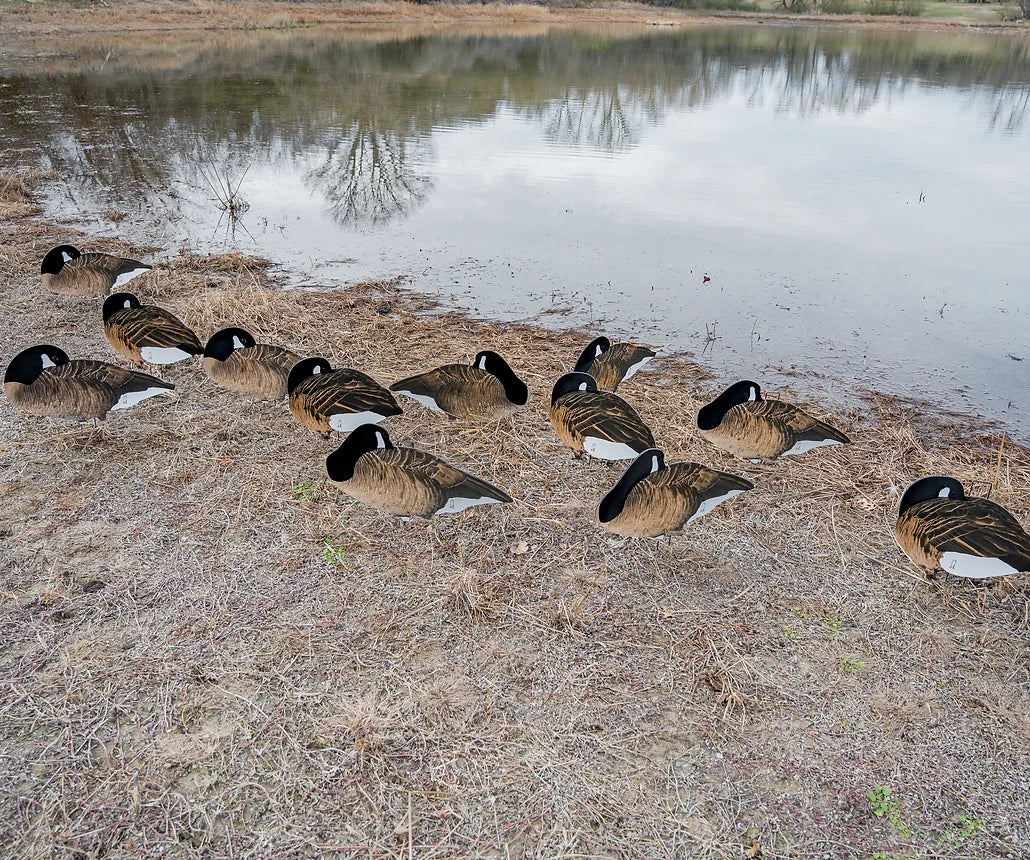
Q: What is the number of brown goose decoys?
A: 12